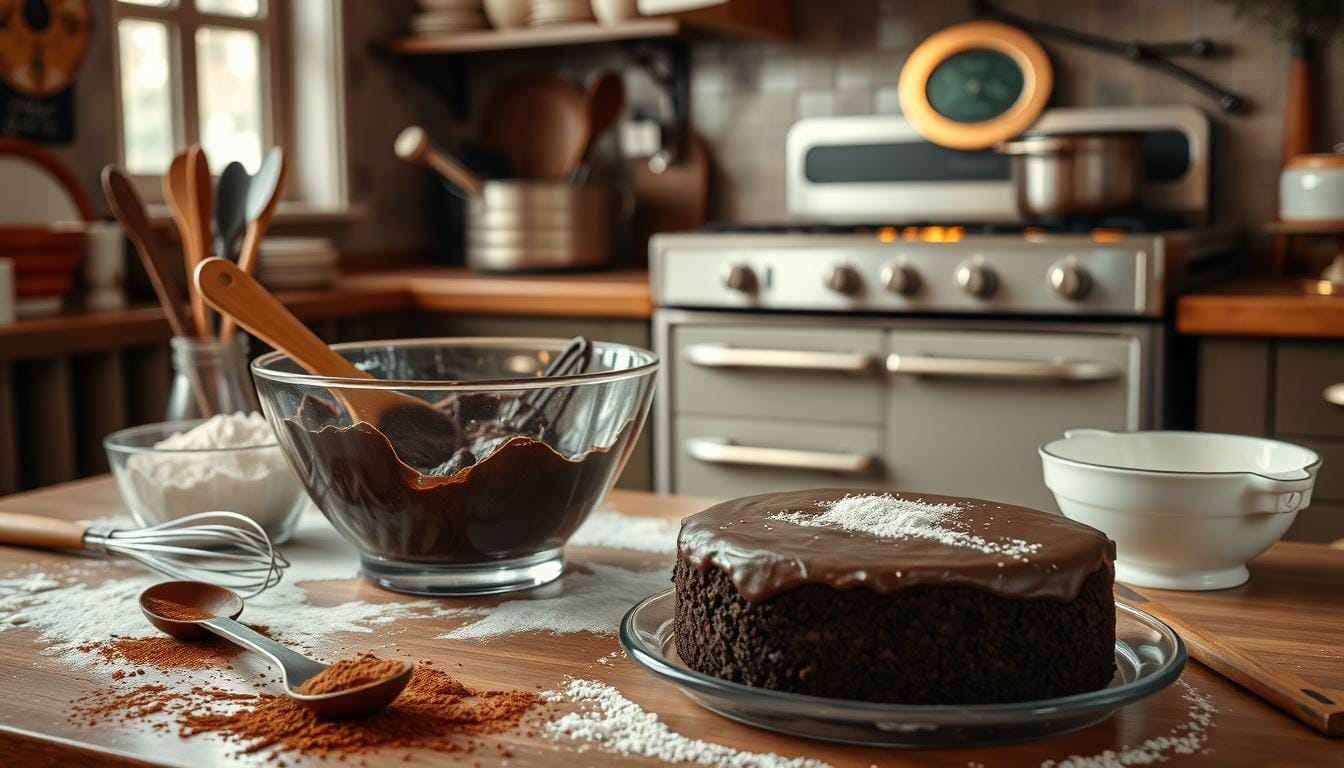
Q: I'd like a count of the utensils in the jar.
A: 5